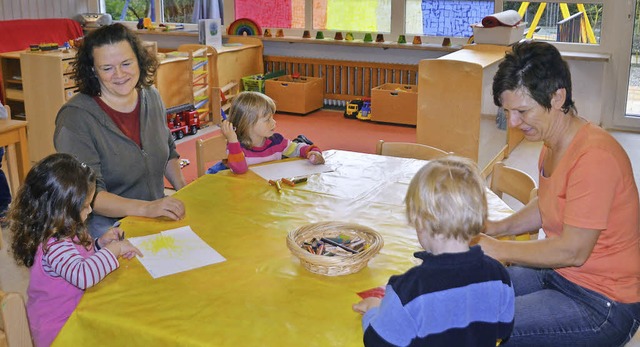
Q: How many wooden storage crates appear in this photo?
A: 2